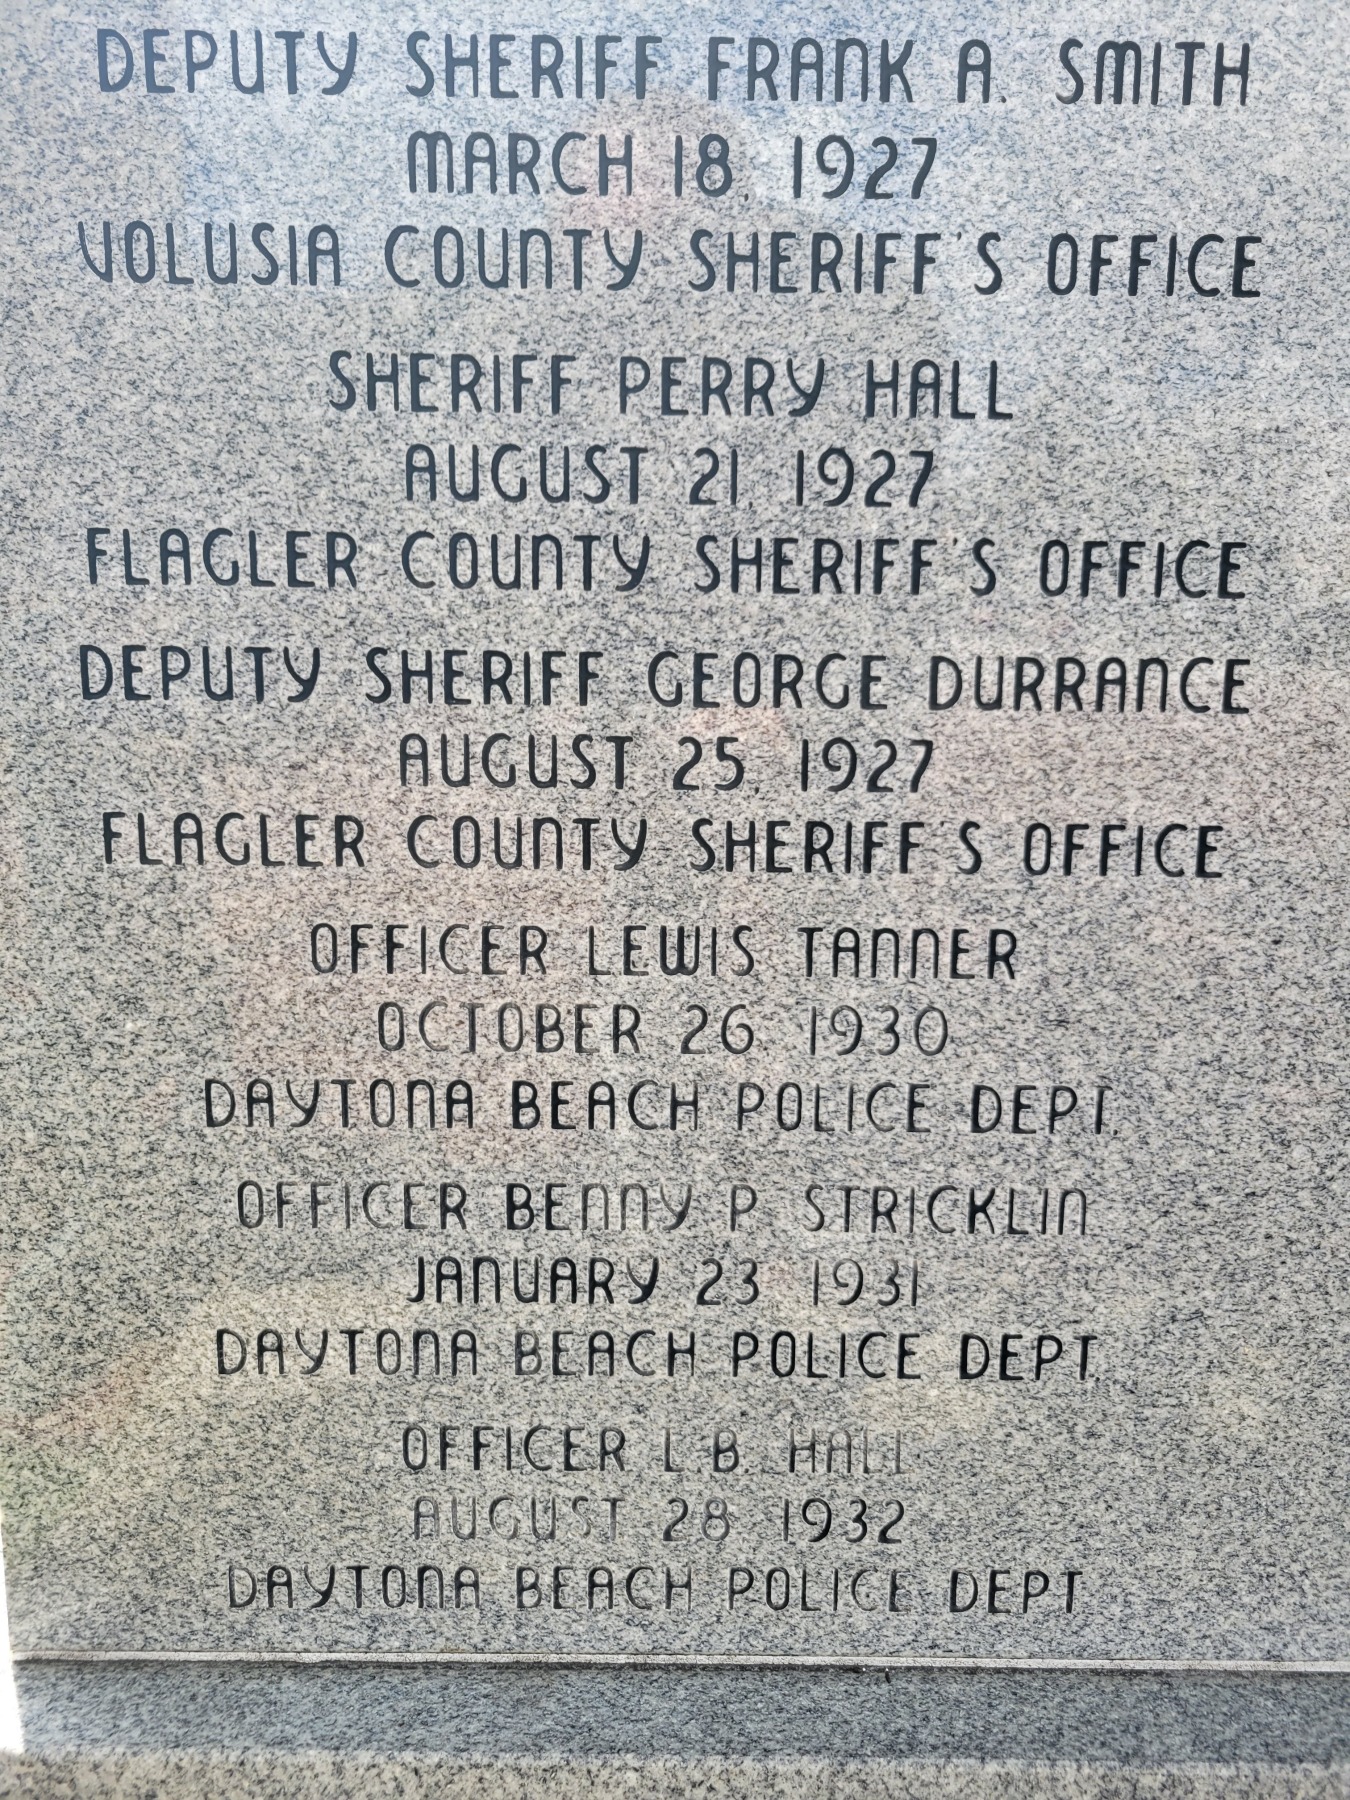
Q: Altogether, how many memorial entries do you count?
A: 6